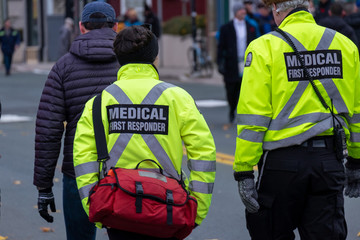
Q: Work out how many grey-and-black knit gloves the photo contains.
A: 2